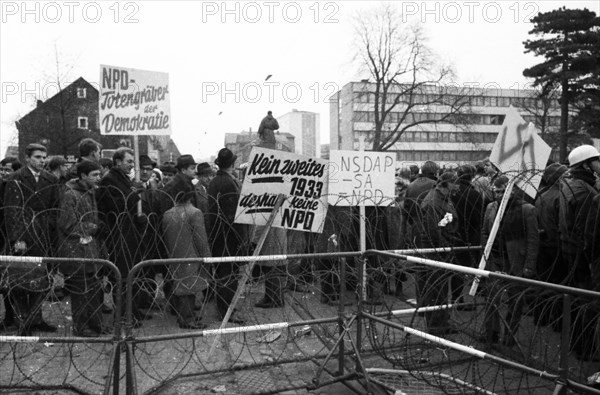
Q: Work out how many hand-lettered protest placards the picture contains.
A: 4